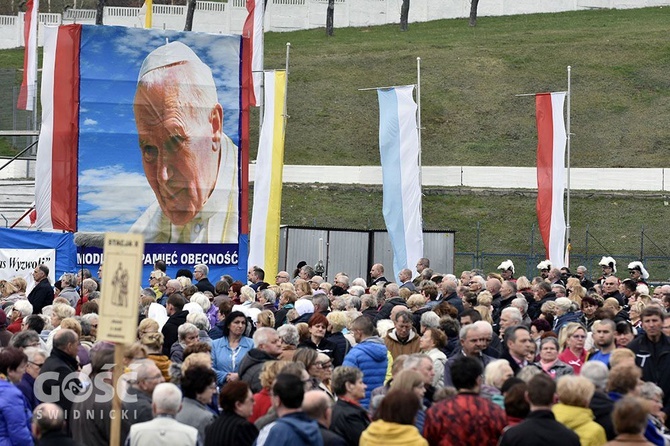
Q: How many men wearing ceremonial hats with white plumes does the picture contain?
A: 4